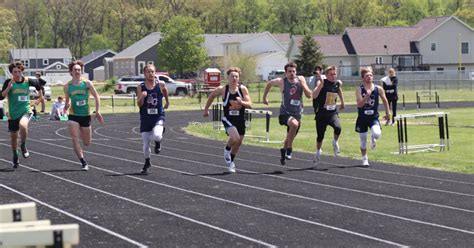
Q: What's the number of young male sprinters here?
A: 7